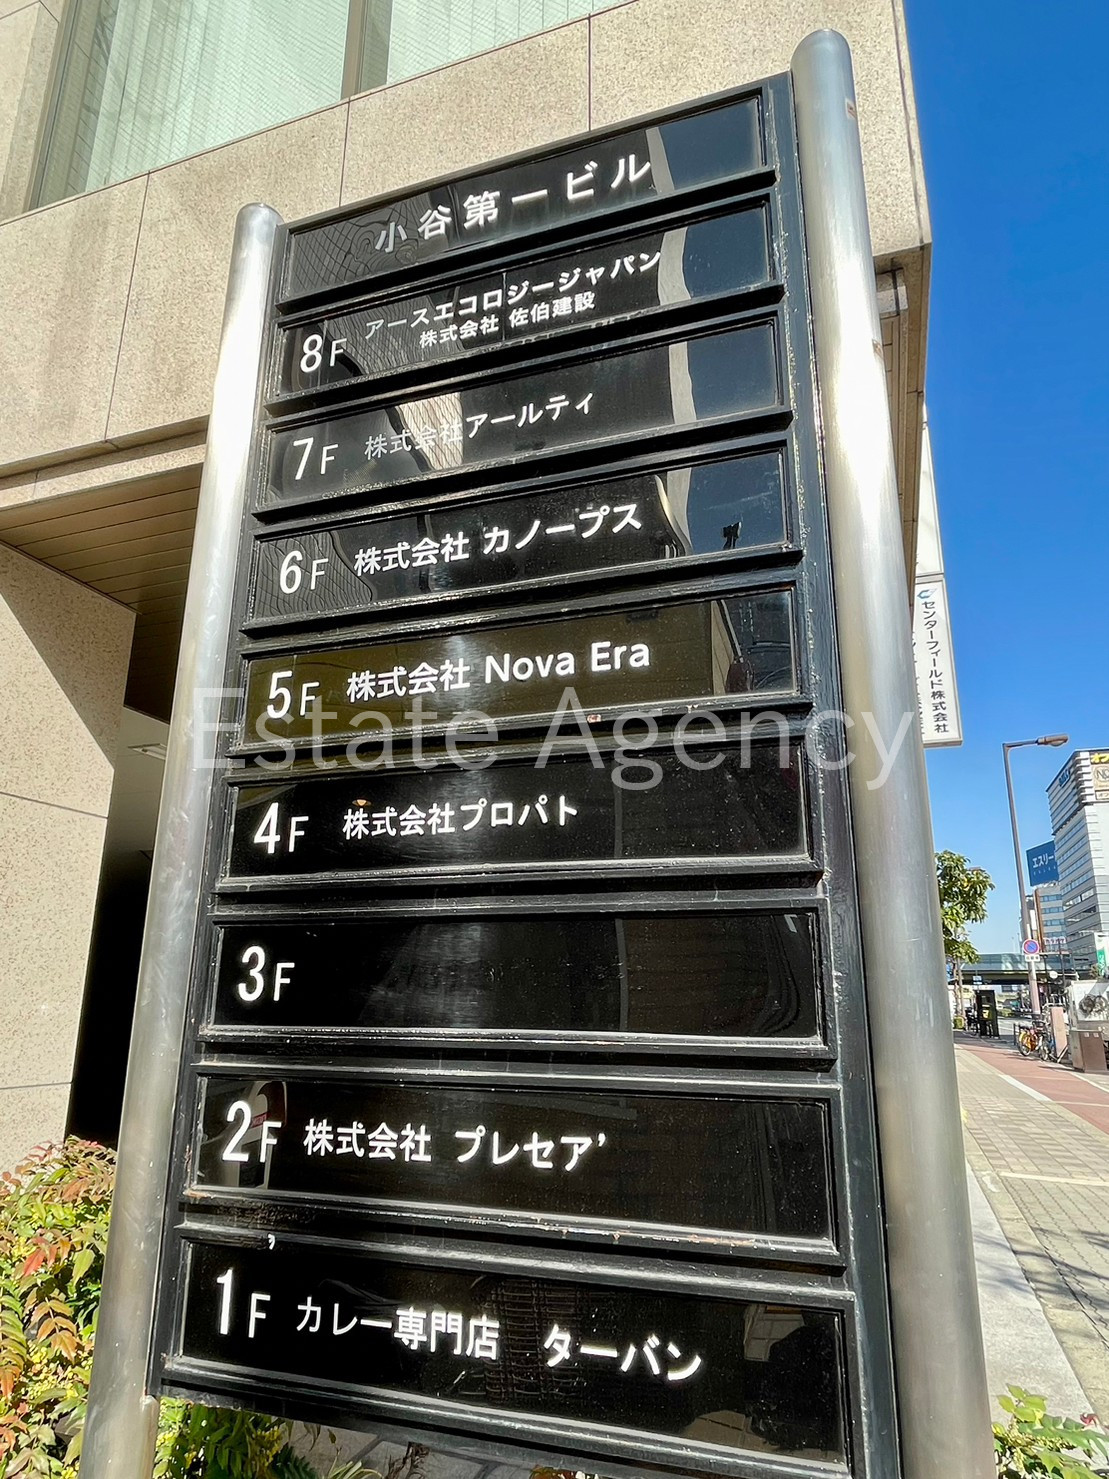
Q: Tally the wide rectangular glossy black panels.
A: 9